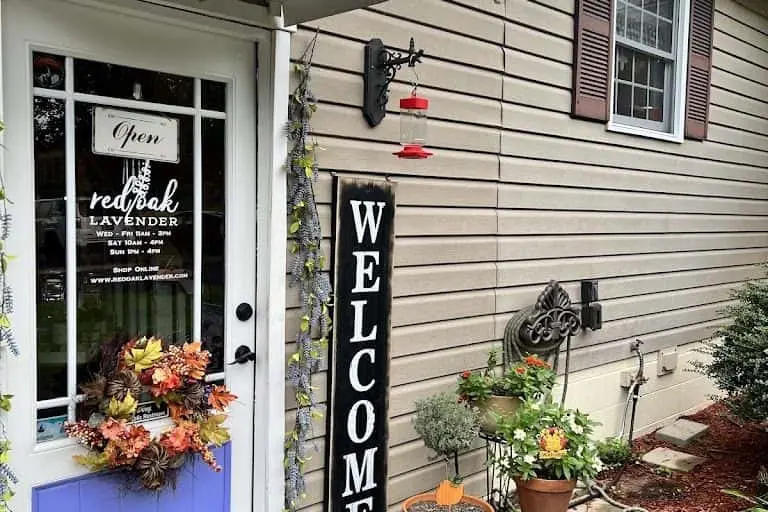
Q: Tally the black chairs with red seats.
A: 0